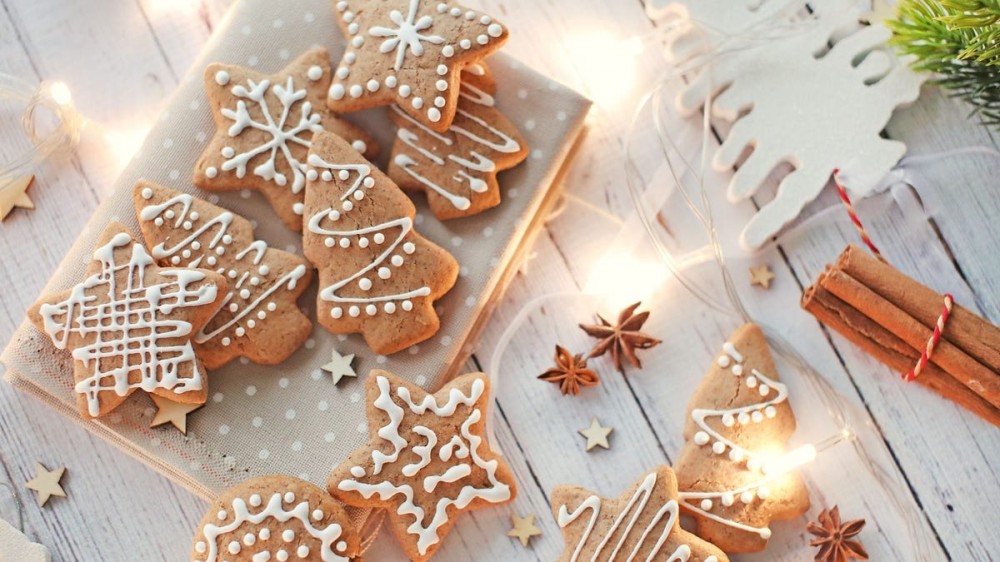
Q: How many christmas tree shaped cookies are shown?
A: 4